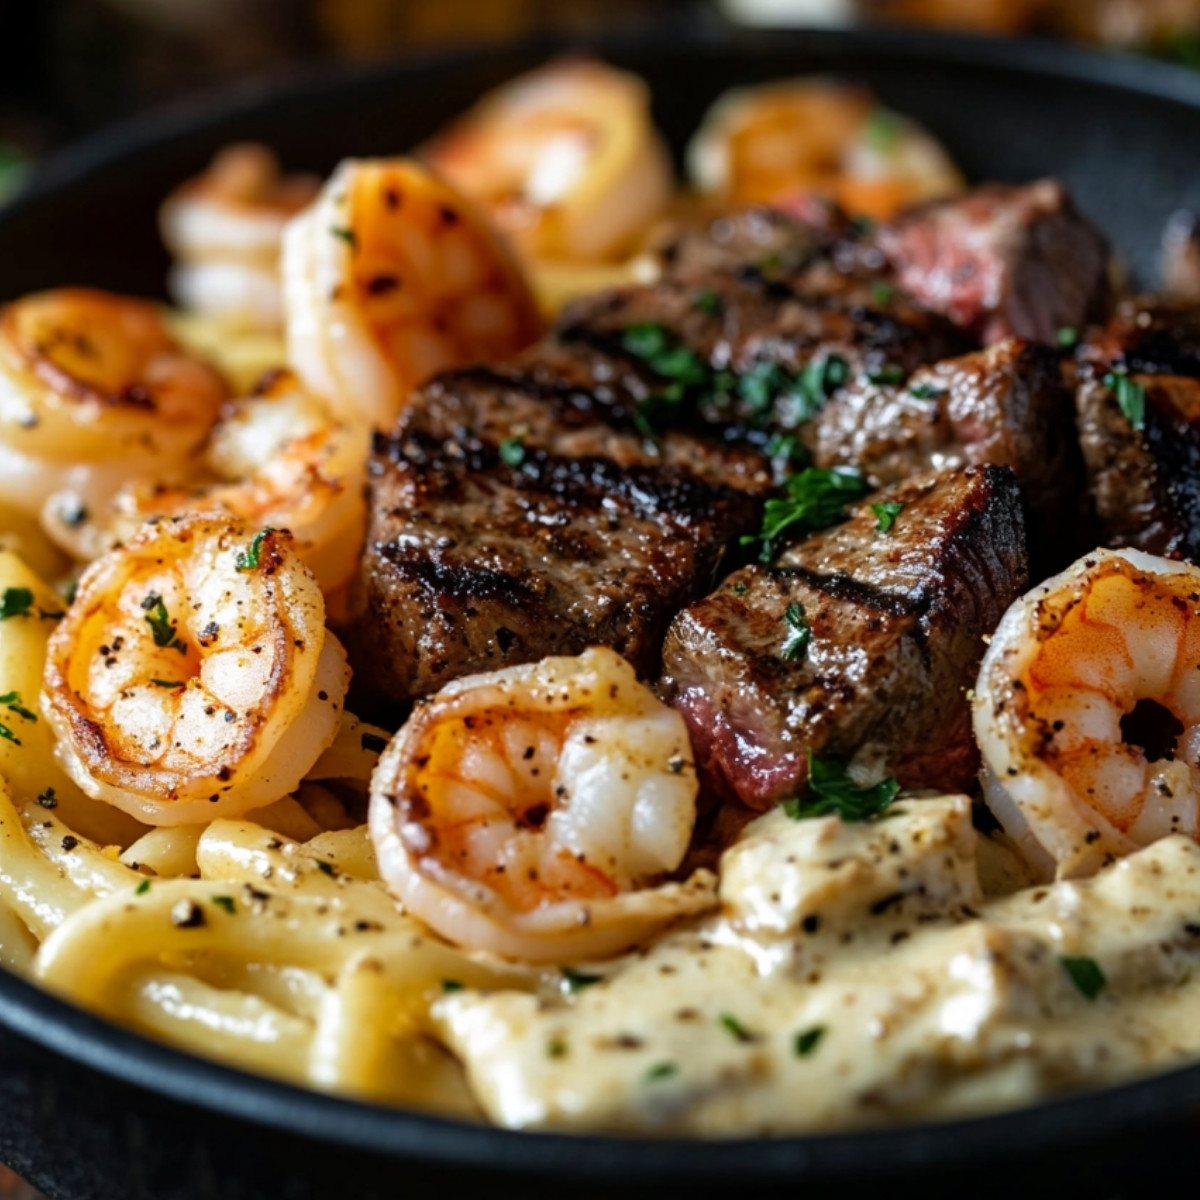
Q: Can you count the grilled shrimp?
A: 9